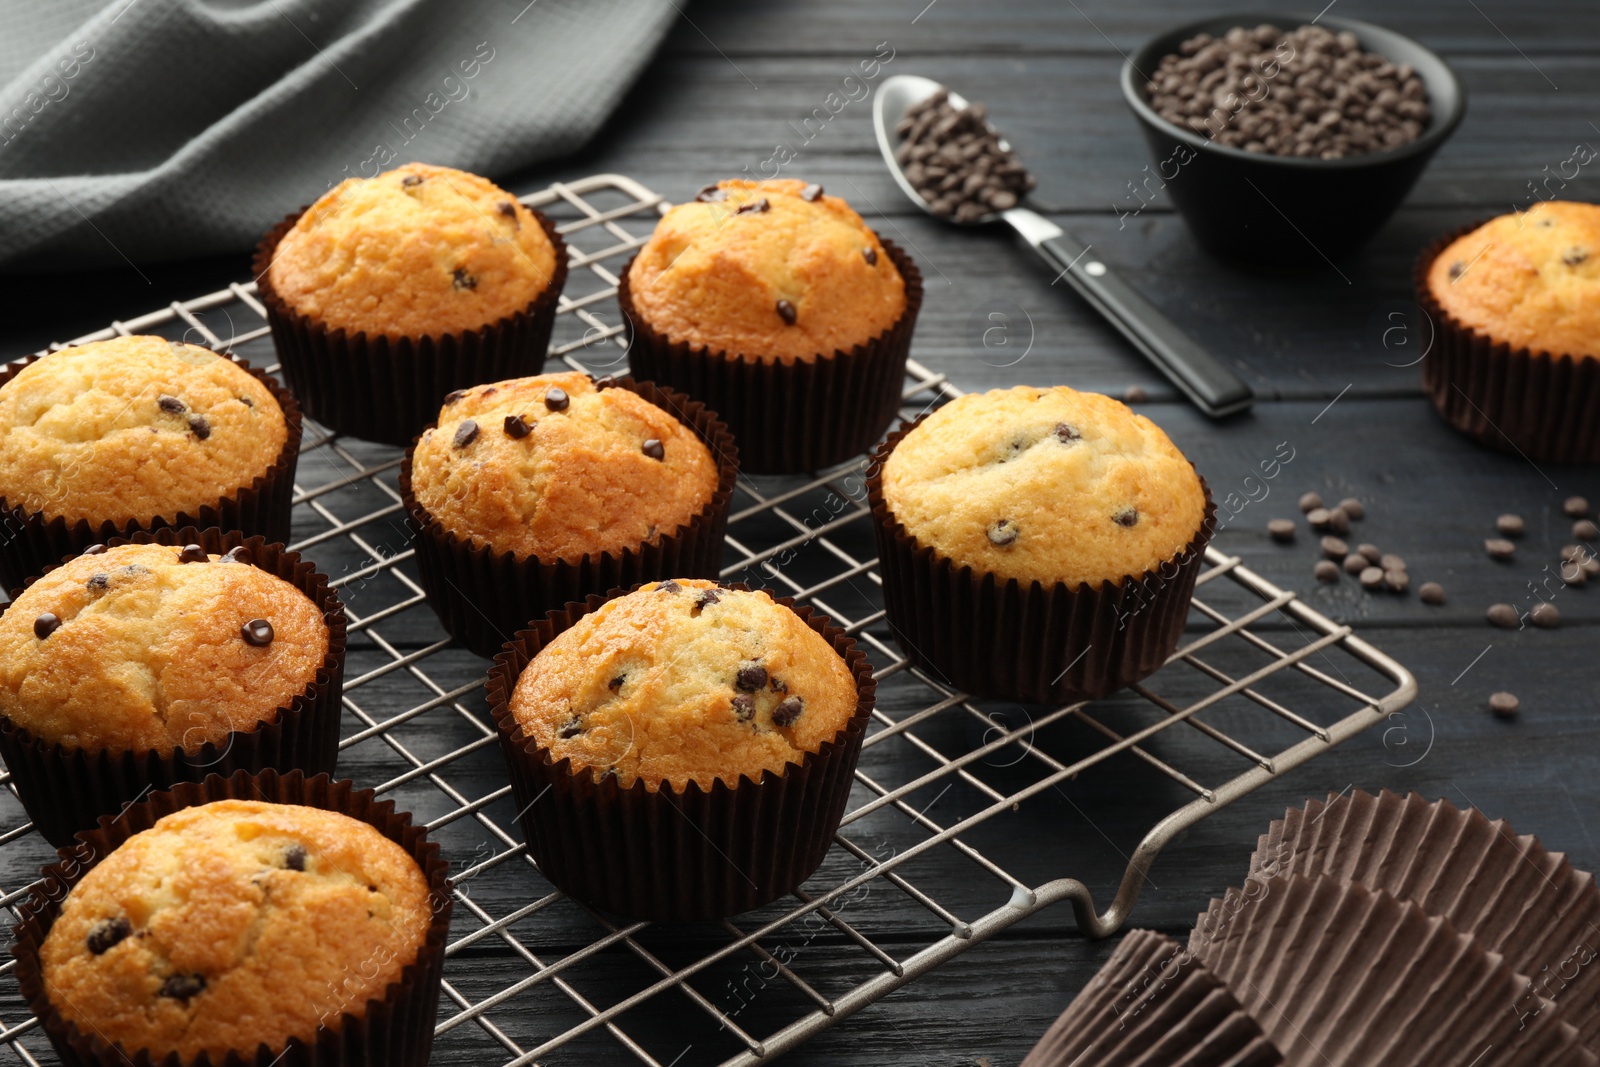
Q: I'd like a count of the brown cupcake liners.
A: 12